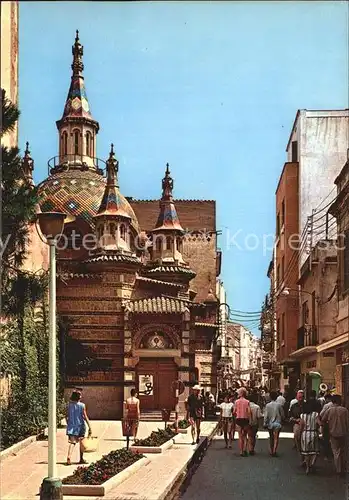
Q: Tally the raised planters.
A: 3